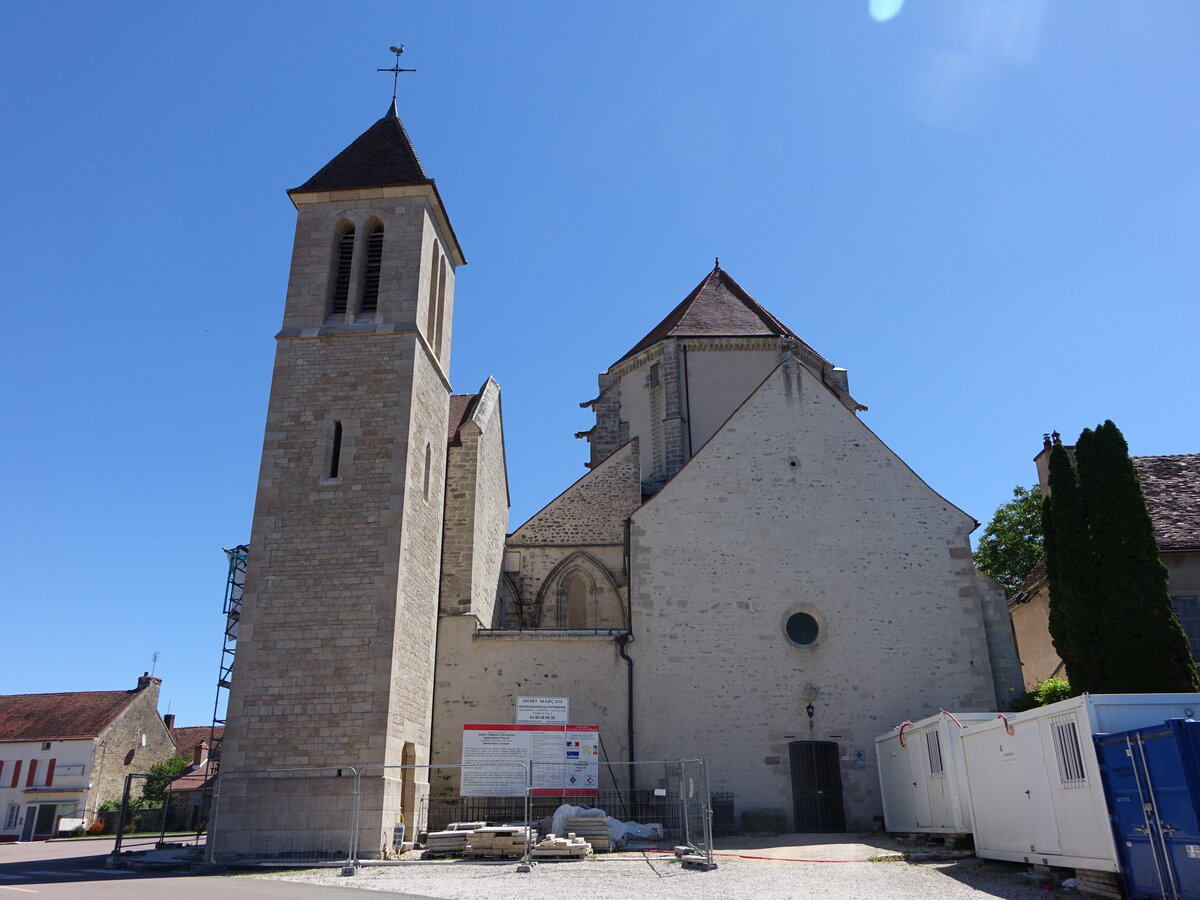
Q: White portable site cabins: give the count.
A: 2